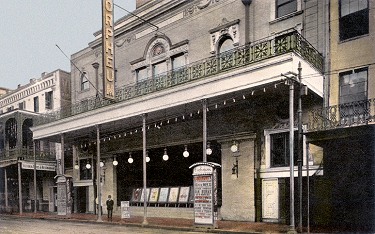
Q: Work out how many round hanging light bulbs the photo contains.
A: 10